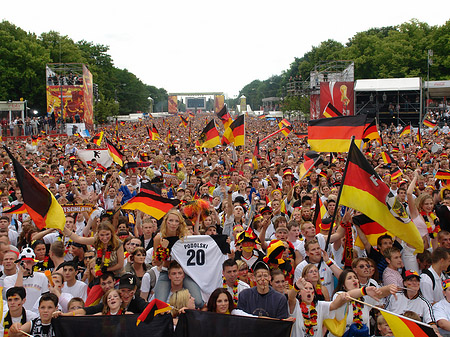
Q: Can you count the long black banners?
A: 2